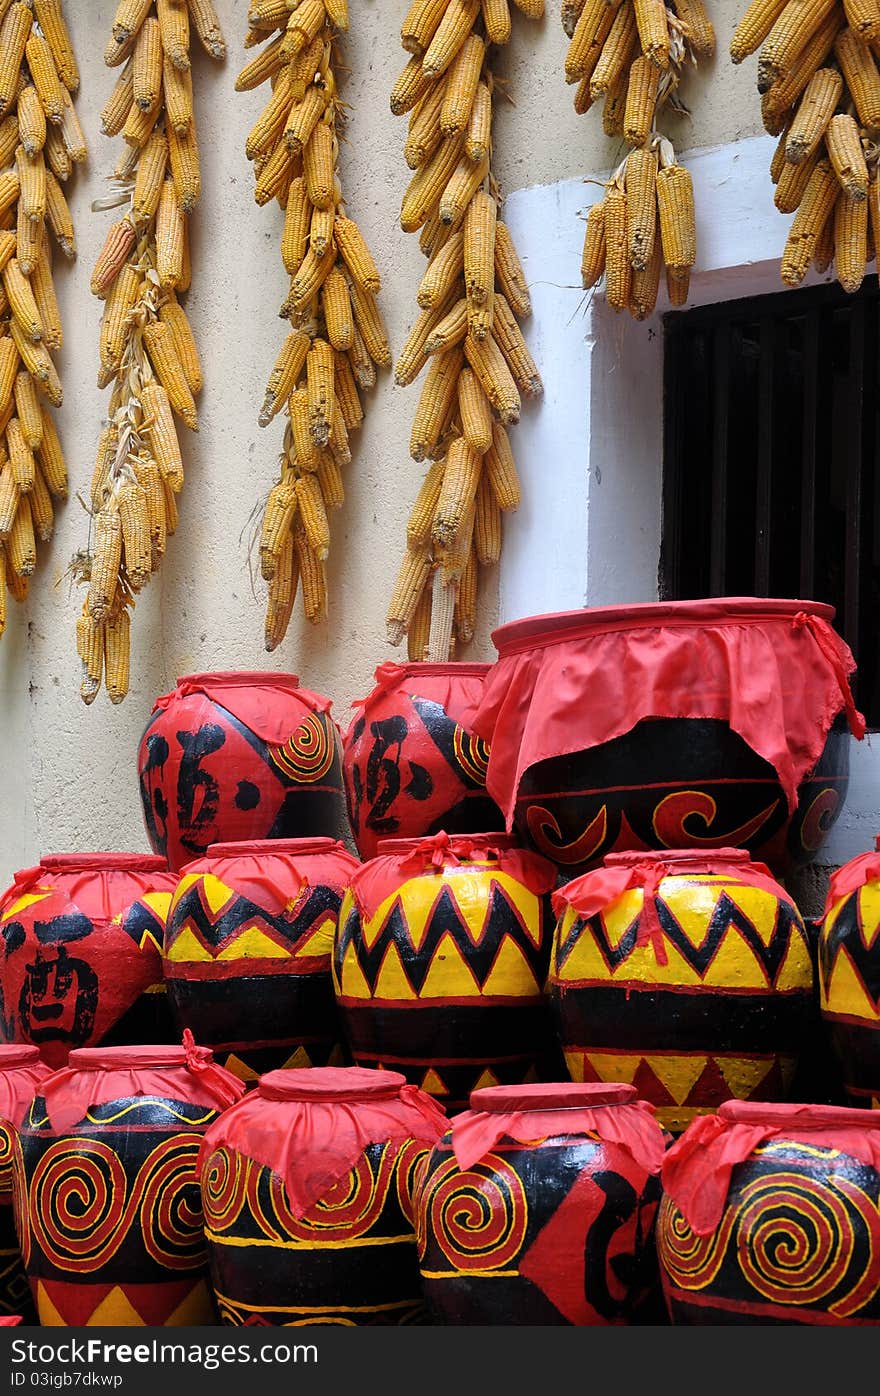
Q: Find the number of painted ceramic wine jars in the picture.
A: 13